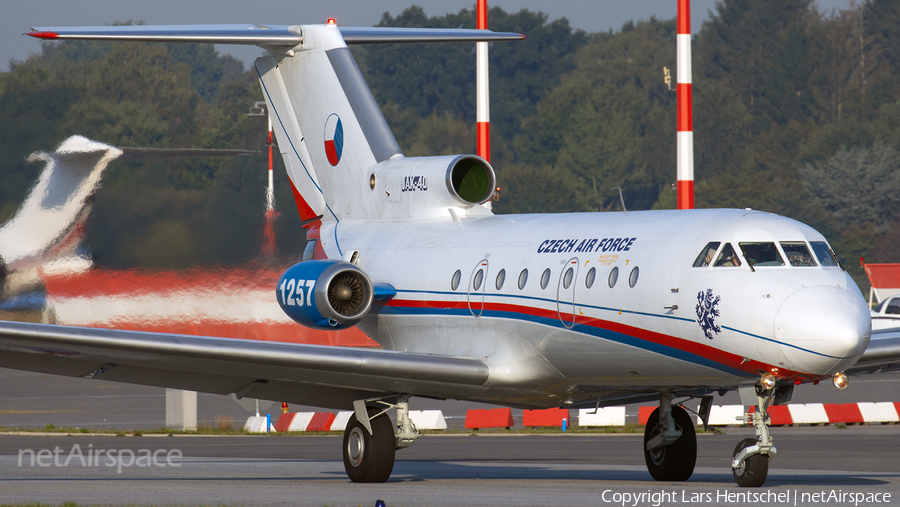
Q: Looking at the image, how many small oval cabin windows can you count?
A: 9